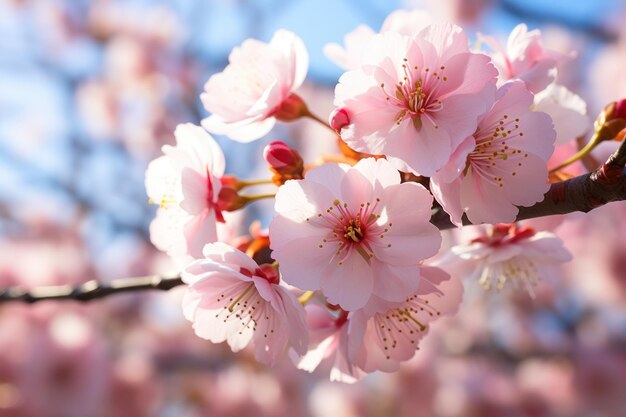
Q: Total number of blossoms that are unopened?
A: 3